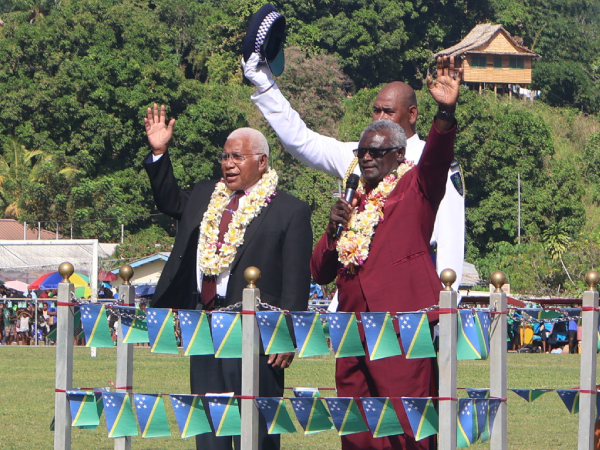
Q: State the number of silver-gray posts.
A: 6